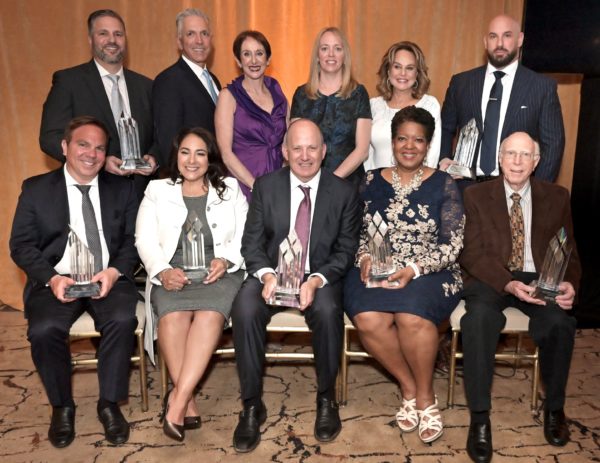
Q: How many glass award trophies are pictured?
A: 7